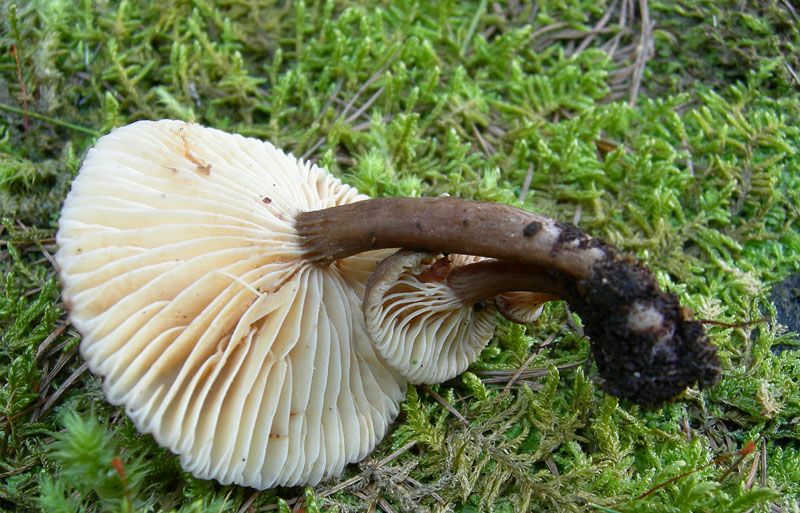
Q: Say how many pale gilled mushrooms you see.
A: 3